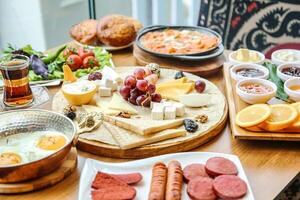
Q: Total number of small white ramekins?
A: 6